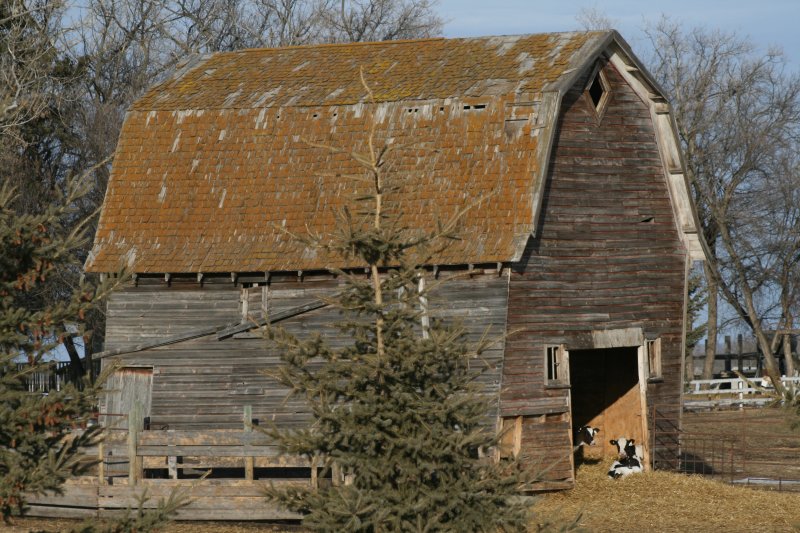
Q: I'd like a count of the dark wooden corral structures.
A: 1